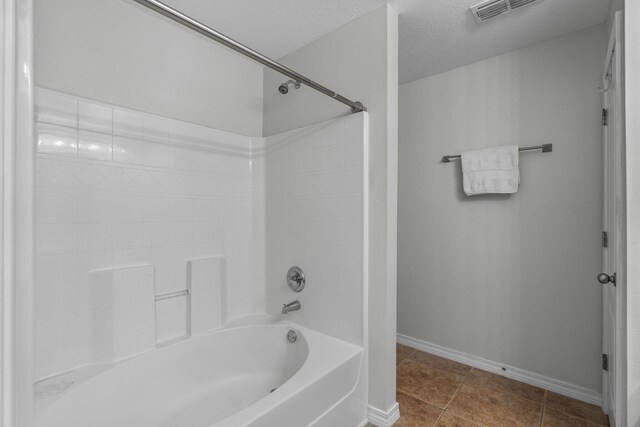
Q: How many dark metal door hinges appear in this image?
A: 3